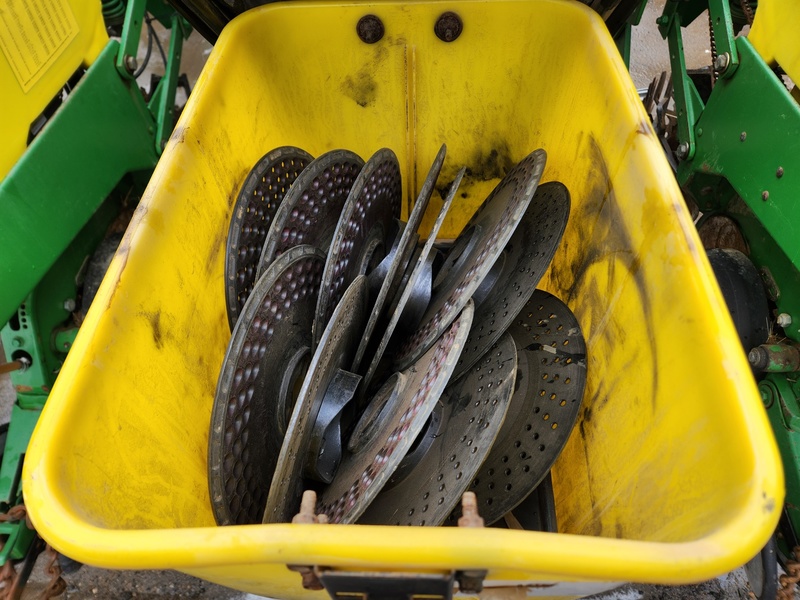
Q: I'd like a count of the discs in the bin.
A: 12